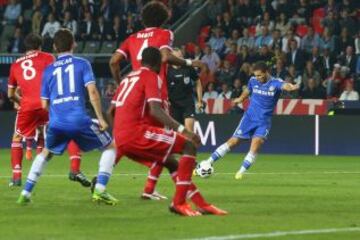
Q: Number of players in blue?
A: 2